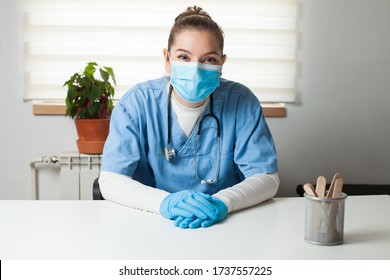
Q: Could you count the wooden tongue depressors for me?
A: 5